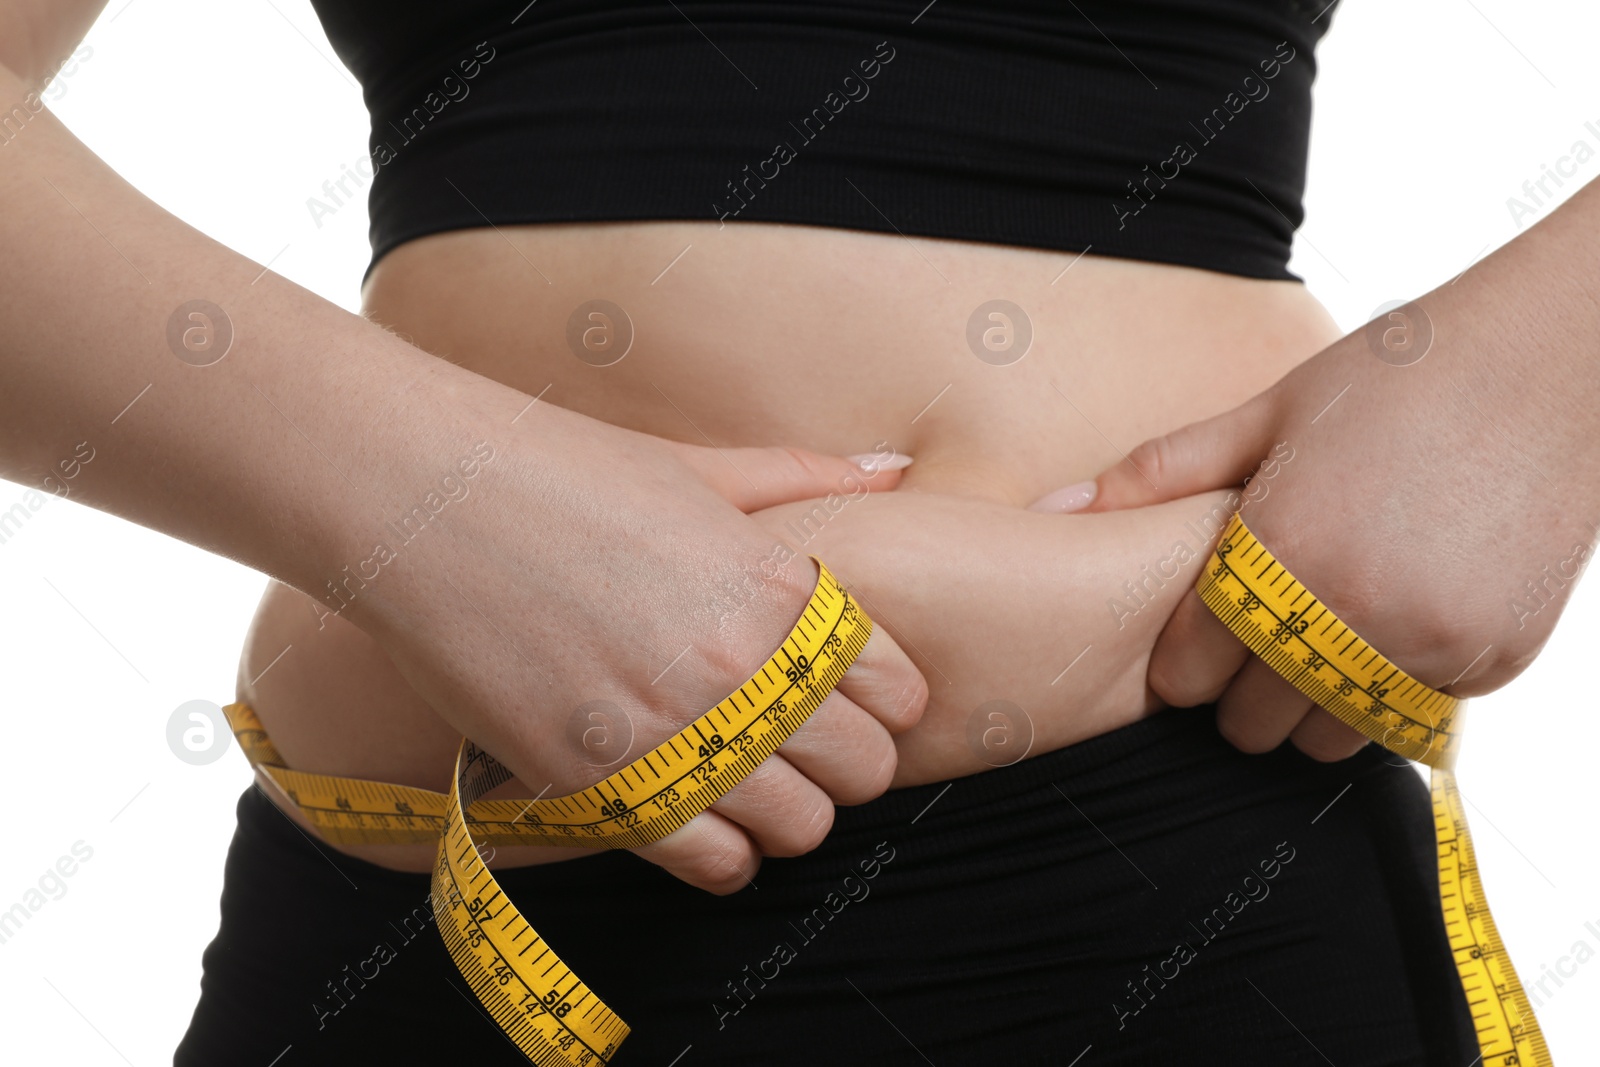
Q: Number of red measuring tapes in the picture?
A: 0